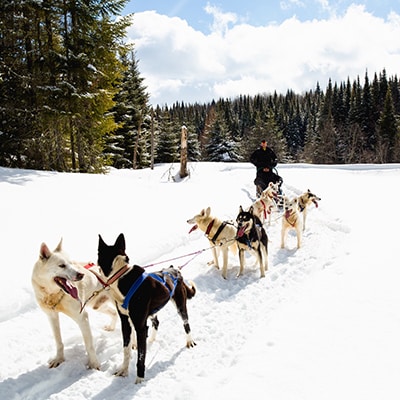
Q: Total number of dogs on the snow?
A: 7